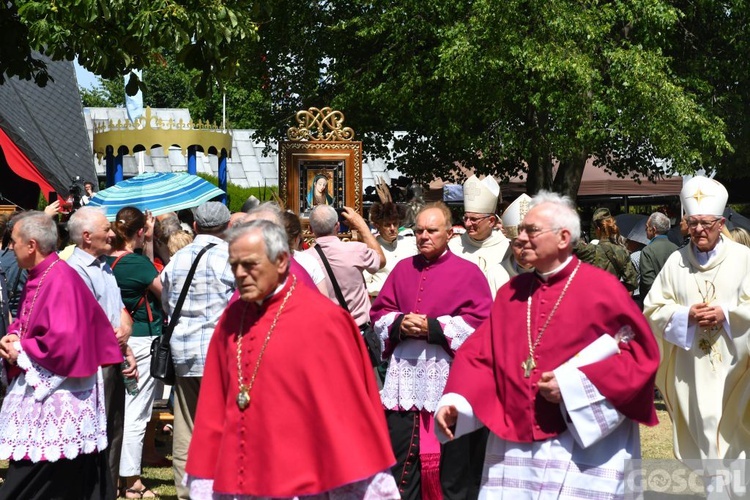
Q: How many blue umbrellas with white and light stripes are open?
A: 1